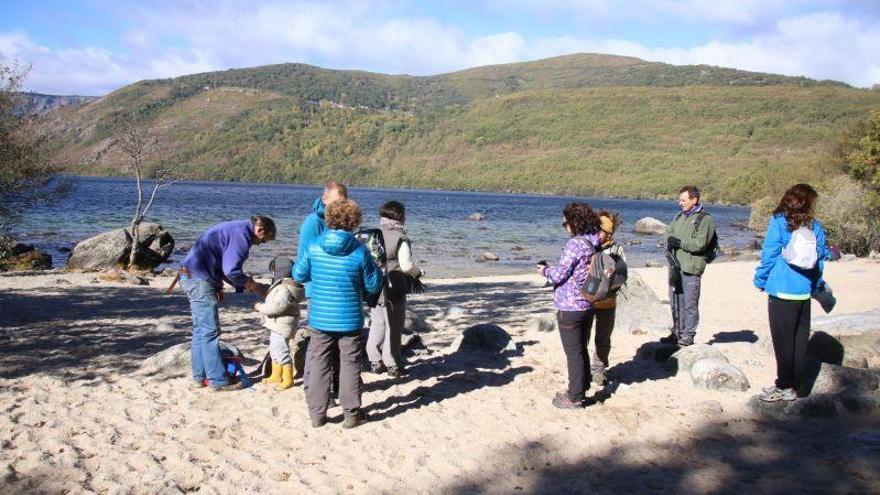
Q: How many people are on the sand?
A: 9